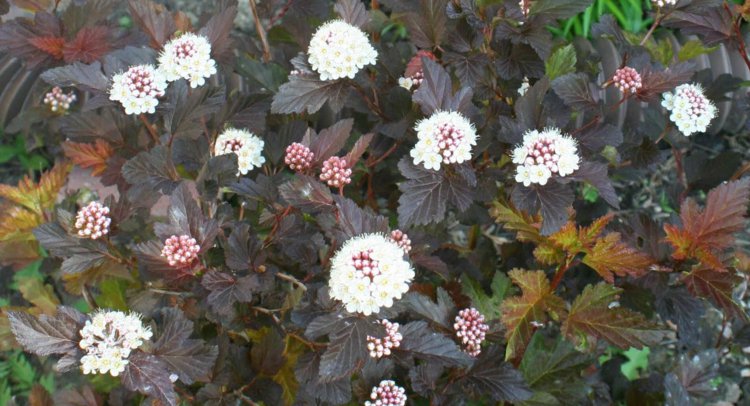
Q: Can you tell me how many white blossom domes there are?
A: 9